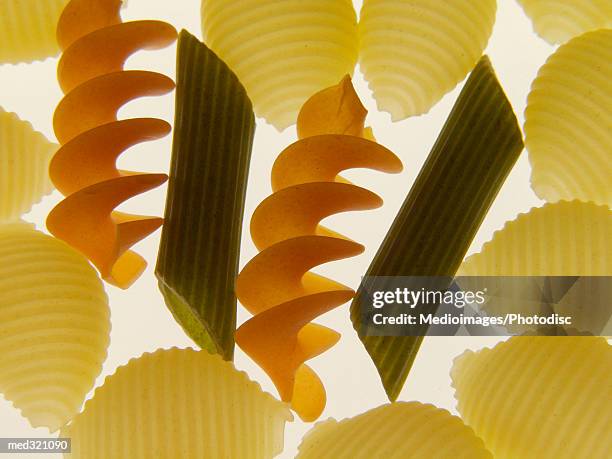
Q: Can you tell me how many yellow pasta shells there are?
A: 11